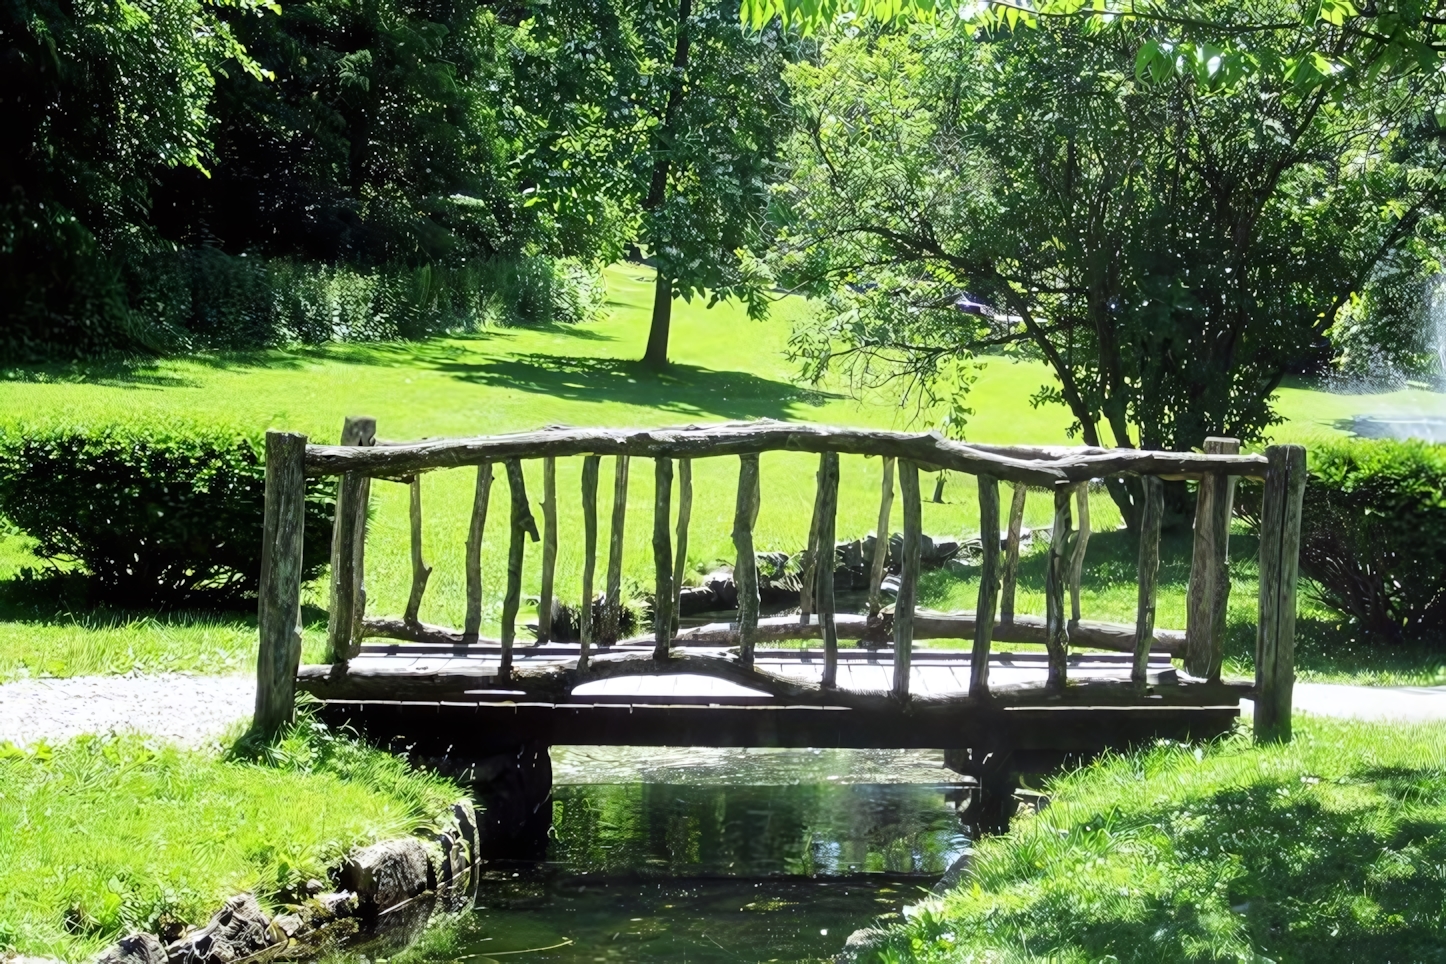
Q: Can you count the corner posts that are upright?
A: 4